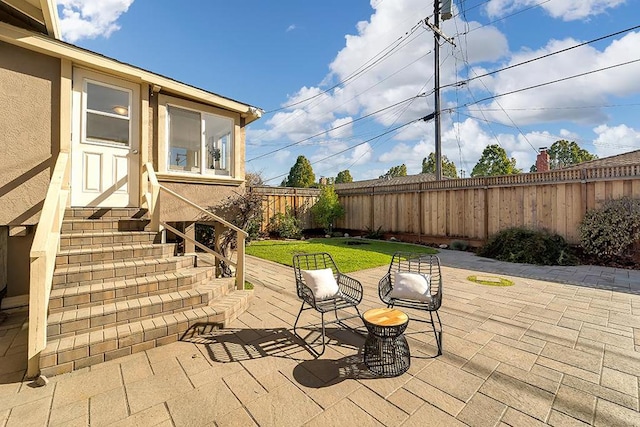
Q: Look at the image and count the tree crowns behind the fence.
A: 6